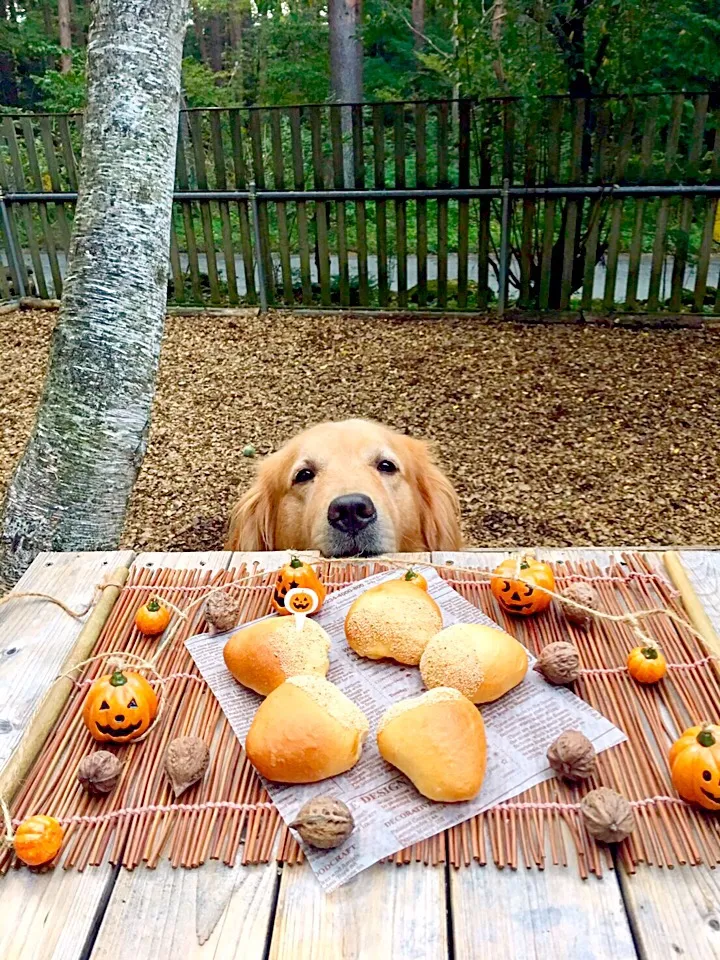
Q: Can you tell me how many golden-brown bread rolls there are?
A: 5